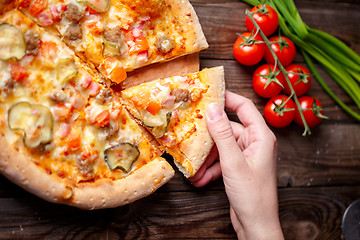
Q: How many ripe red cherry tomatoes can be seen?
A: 7